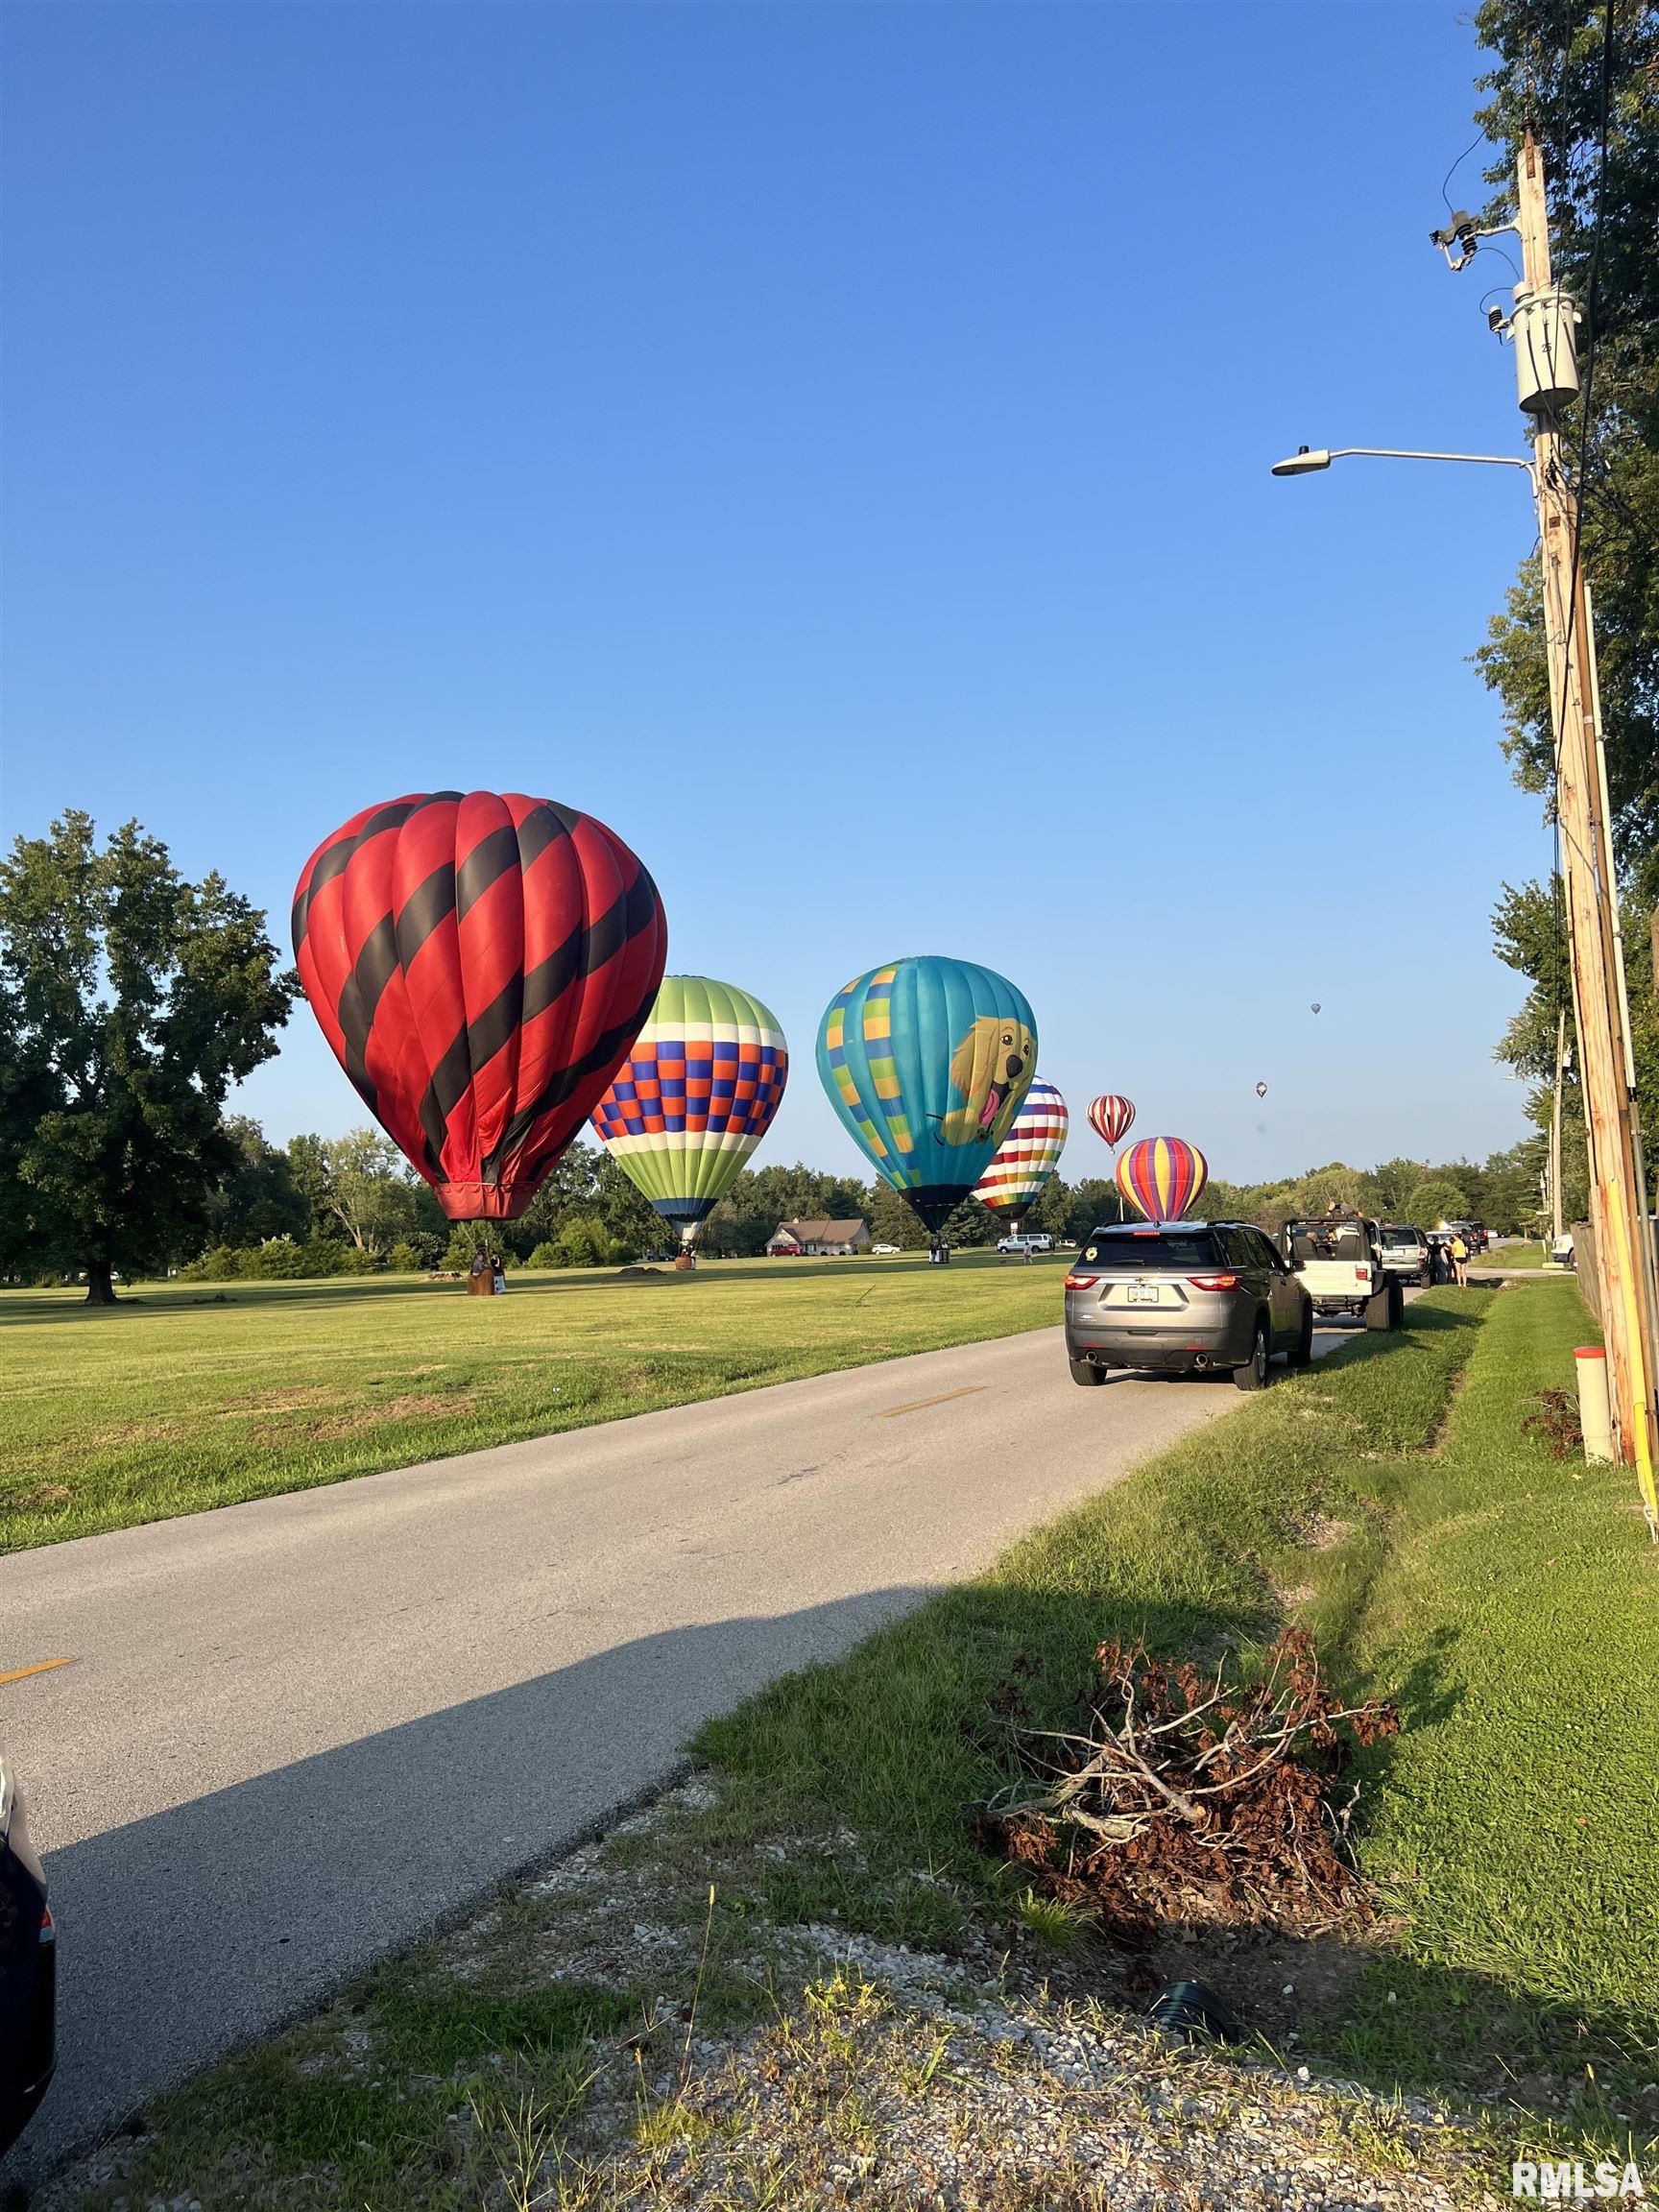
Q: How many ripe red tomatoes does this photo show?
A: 0